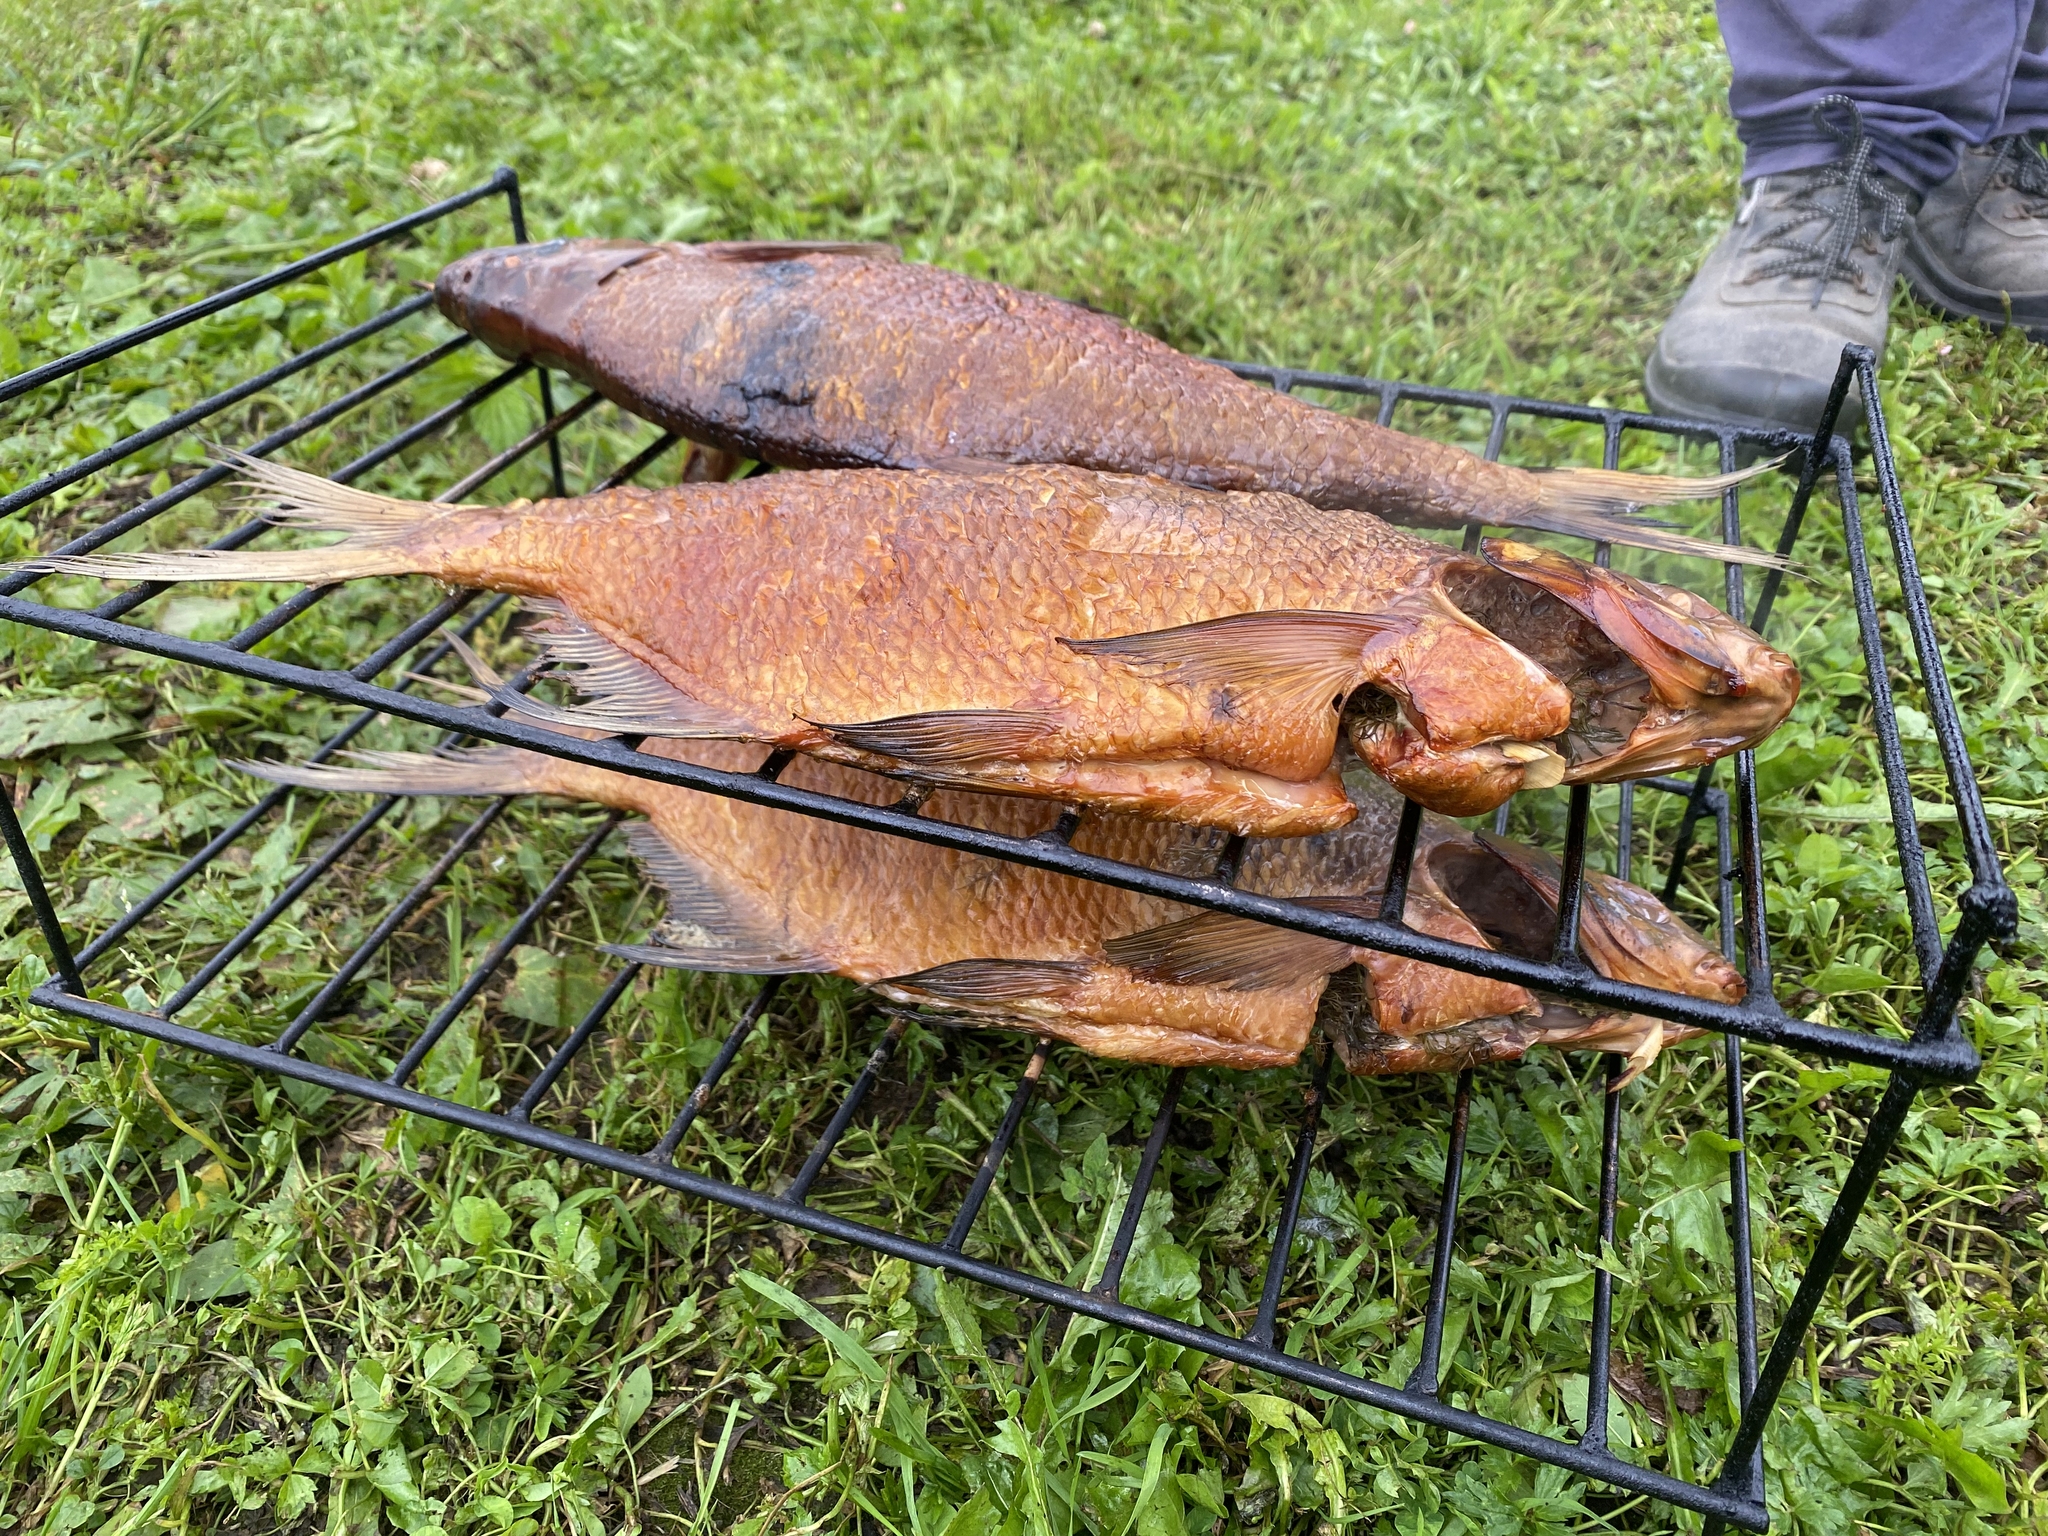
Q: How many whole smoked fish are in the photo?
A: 3